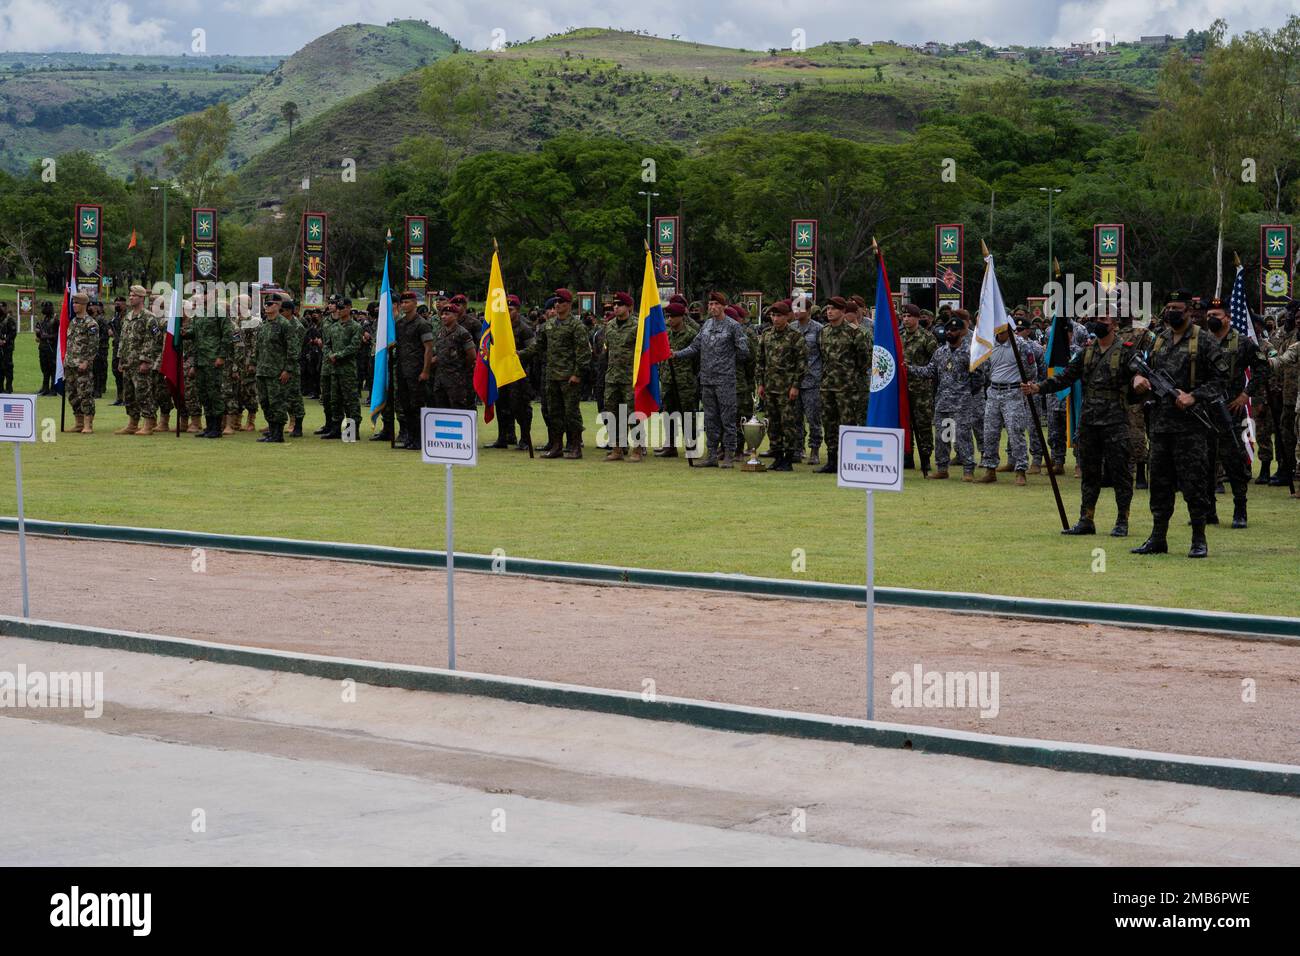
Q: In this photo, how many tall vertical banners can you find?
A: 9